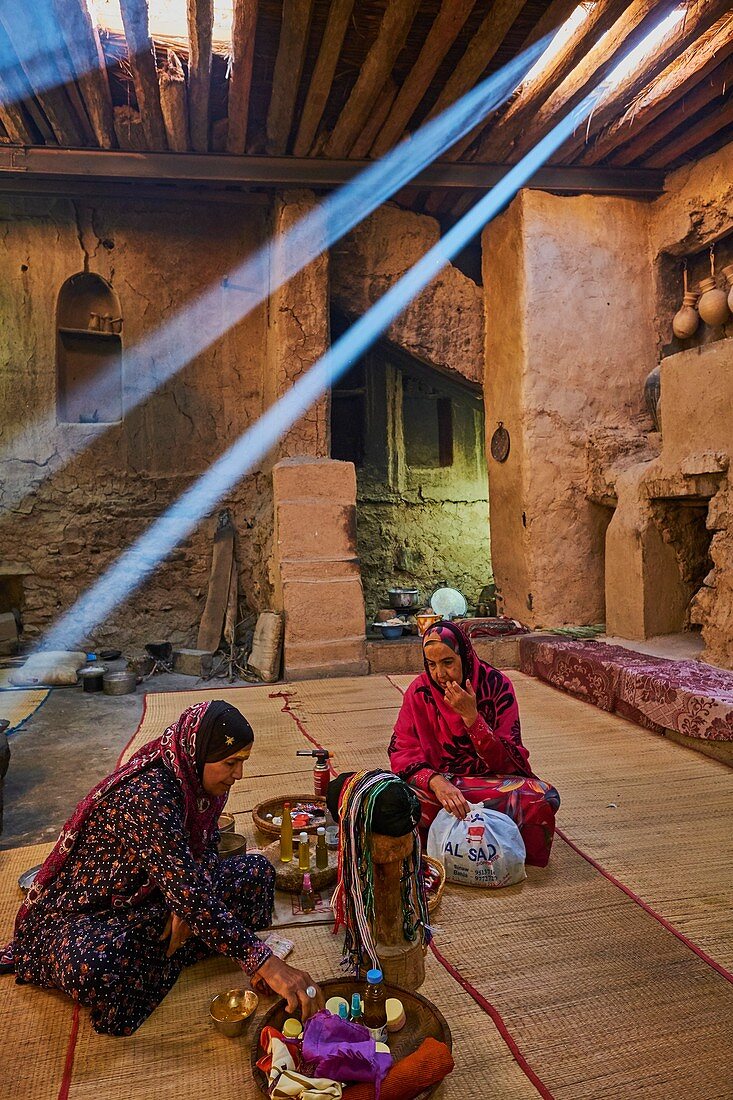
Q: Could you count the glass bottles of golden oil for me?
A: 3